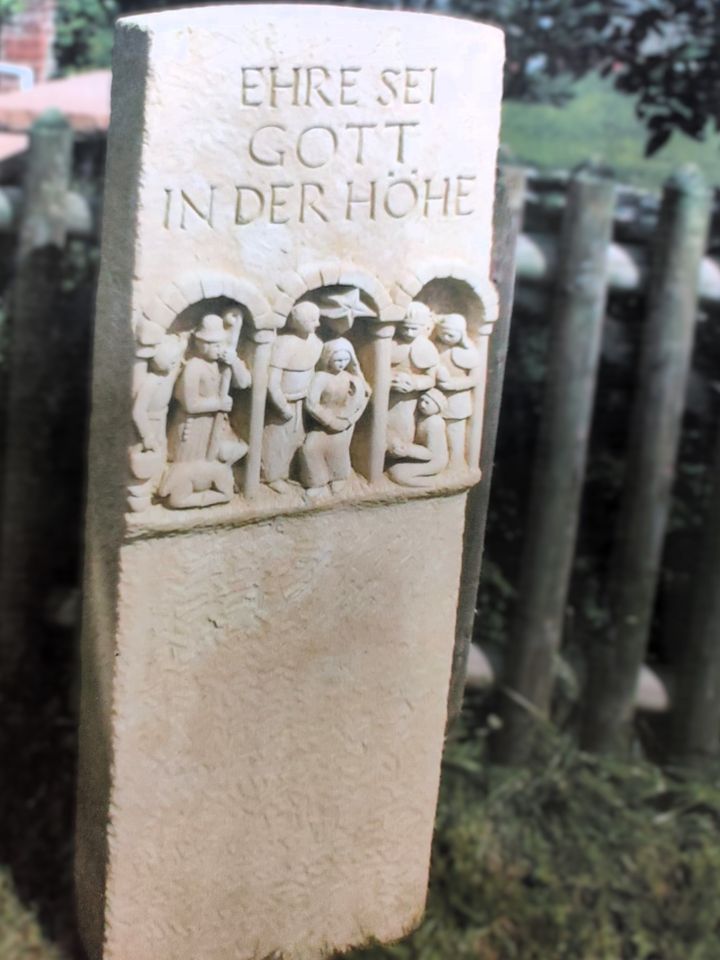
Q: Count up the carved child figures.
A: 1